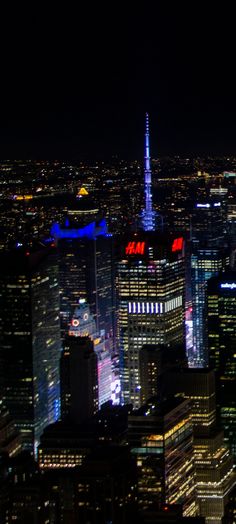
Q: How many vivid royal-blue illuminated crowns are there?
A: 1